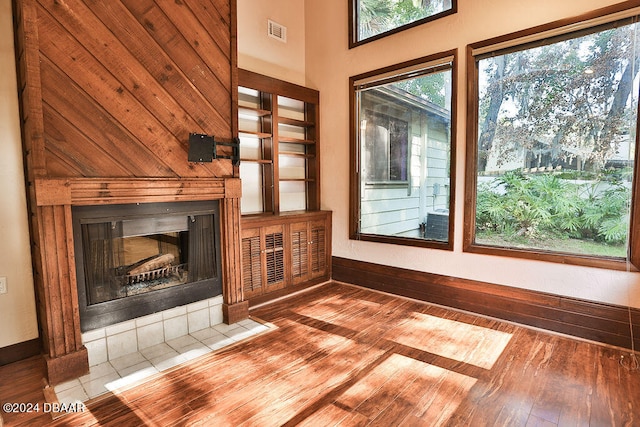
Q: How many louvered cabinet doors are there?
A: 4